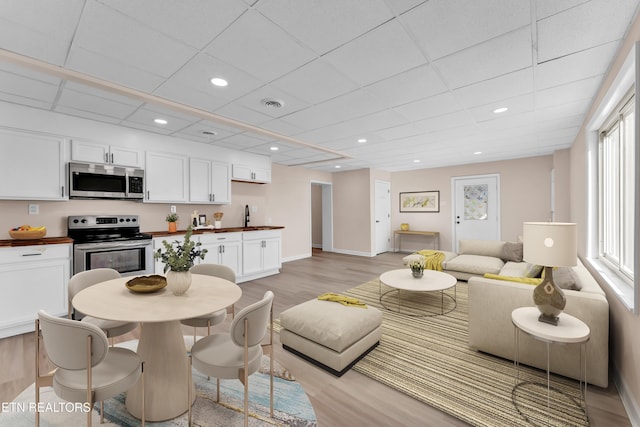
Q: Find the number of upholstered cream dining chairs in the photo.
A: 4